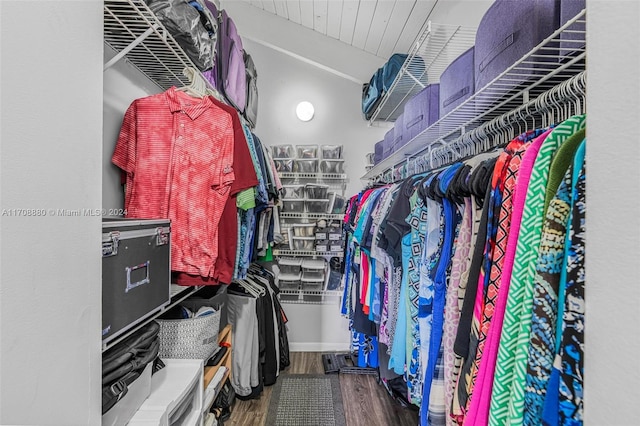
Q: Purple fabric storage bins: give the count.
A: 7